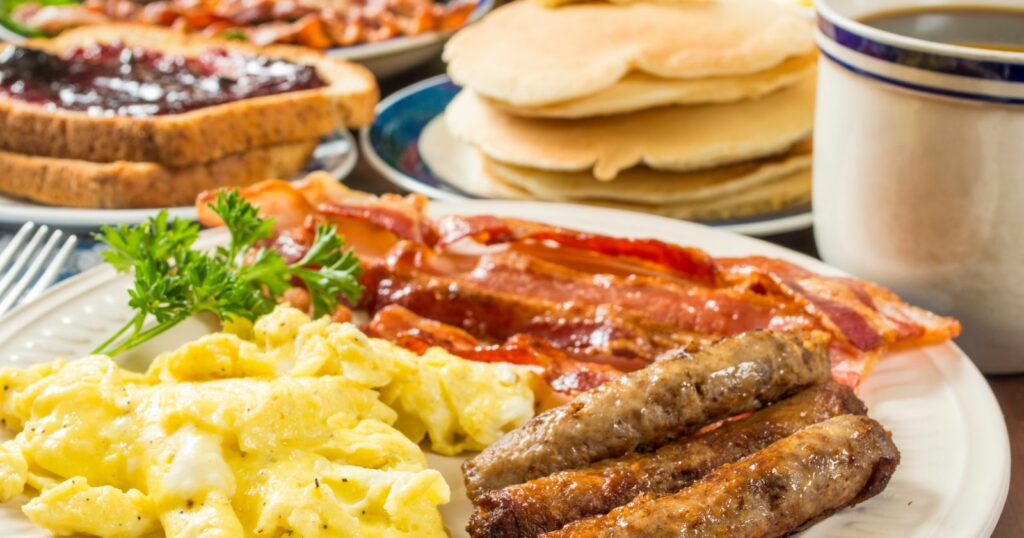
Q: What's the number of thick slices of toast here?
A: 2